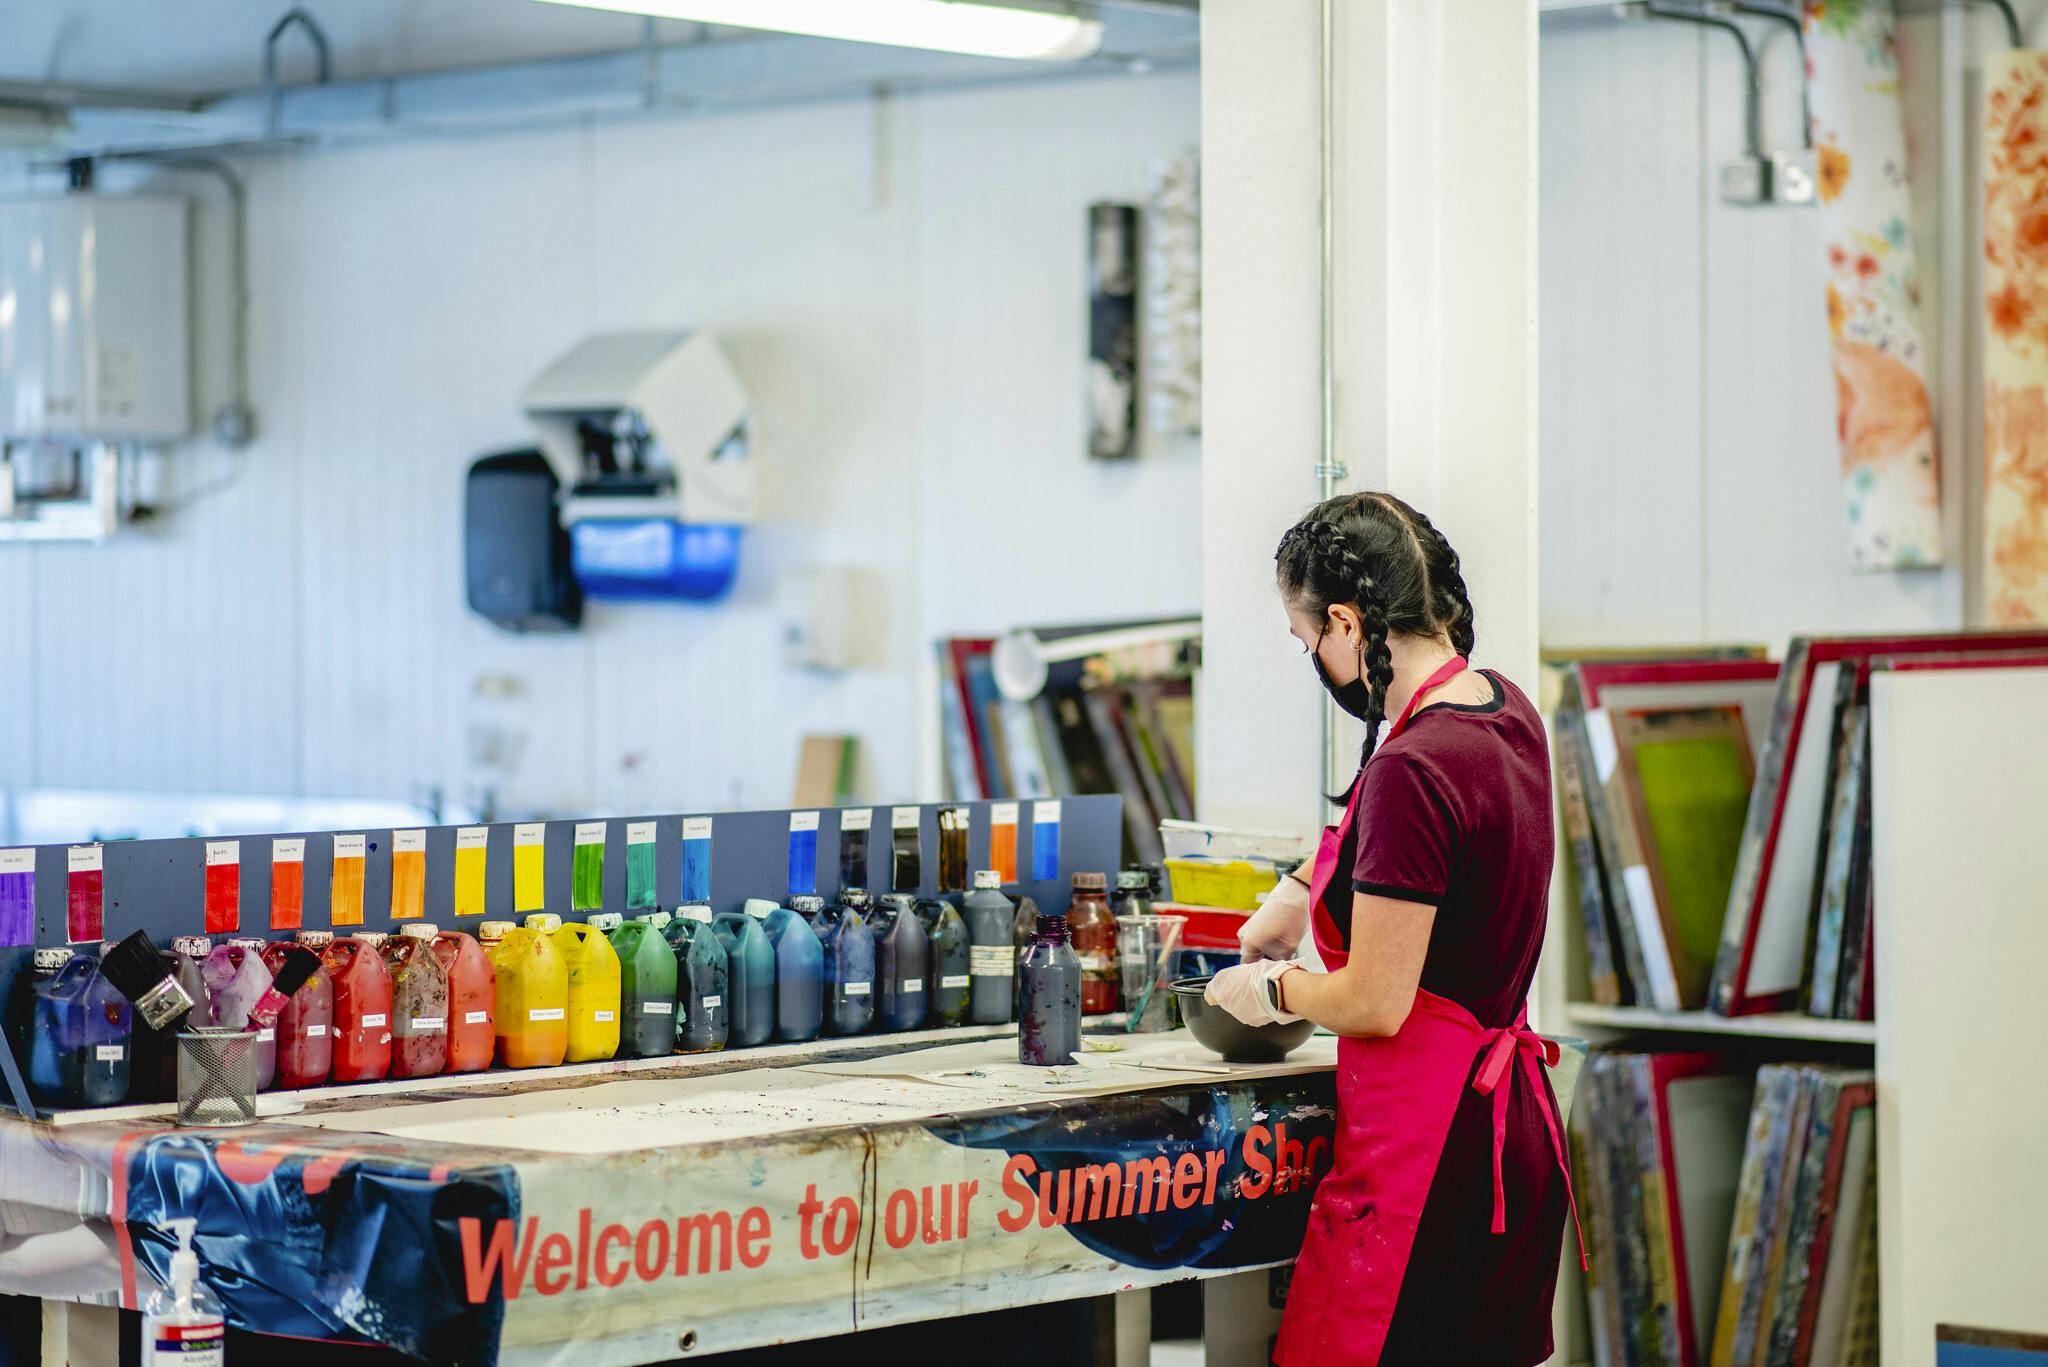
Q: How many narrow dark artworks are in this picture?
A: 1